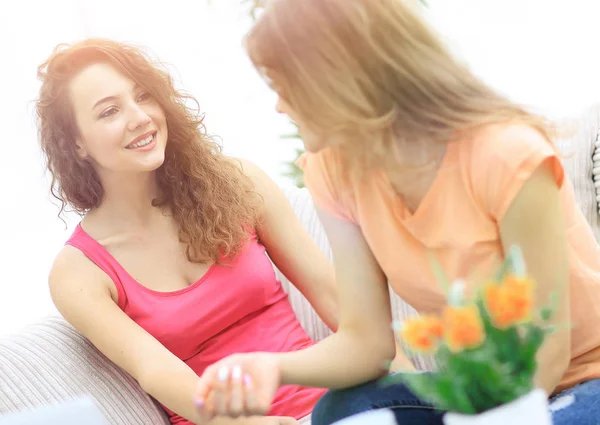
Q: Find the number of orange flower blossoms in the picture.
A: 3